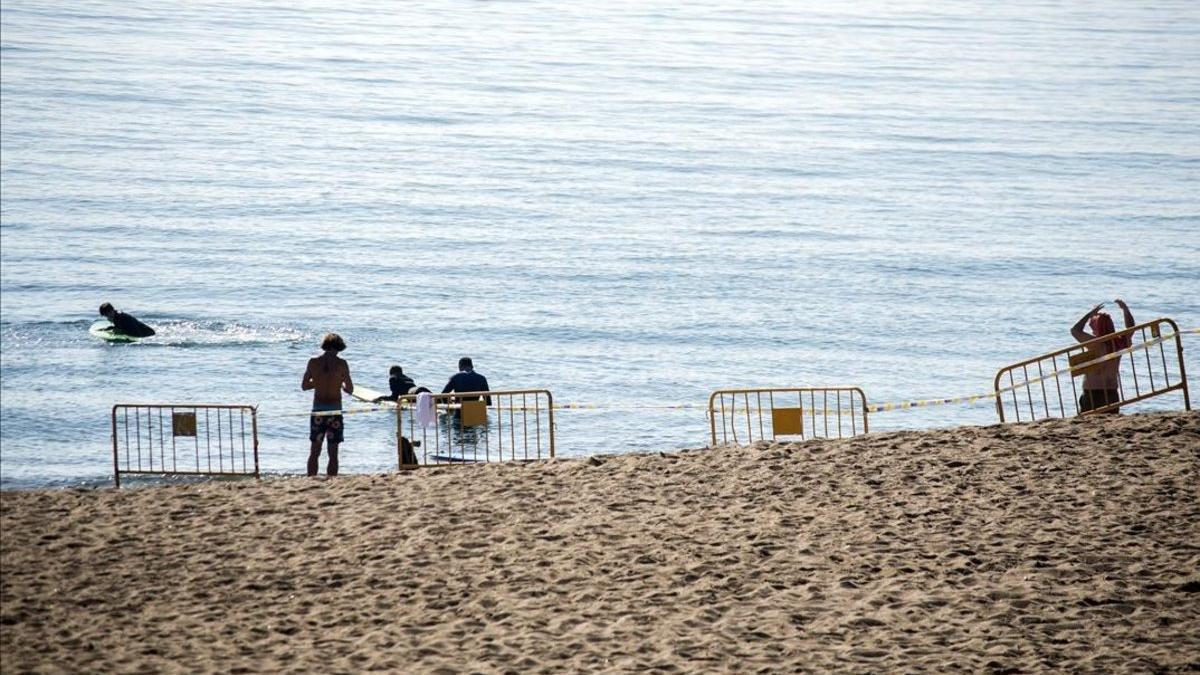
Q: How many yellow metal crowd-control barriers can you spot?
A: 4